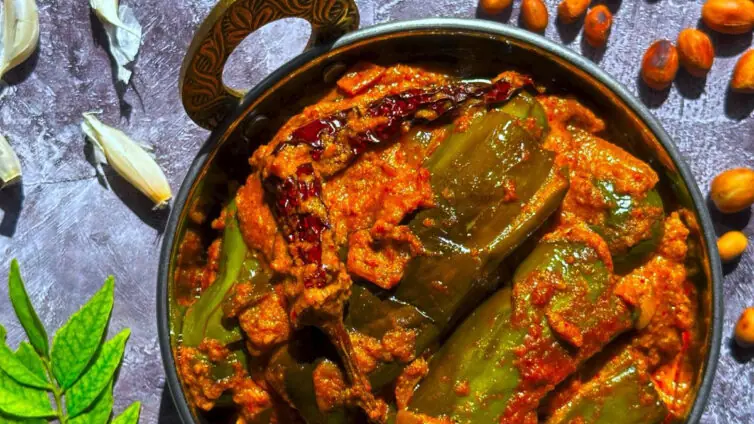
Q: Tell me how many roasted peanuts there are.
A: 11